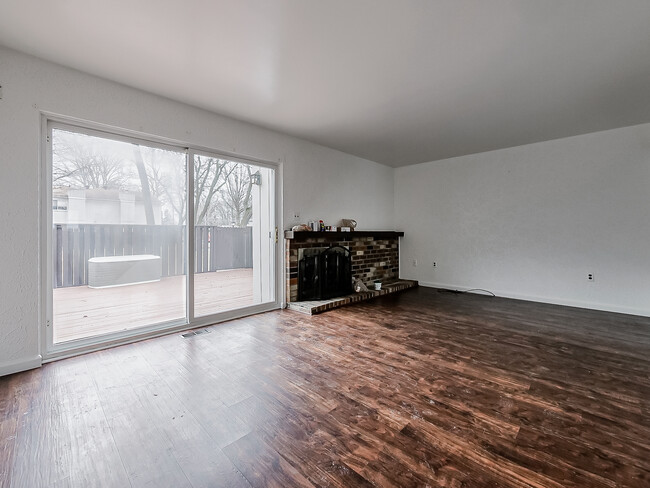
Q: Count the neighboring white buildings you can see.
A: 1